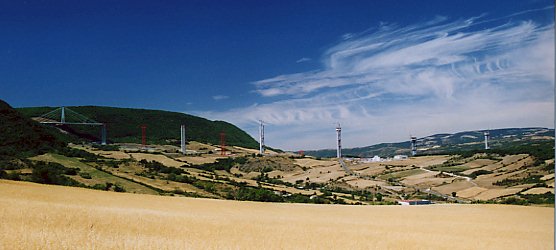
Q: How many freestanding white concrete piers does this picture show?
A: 5